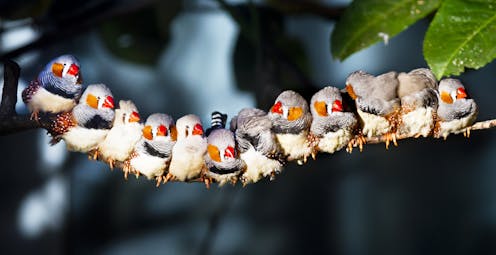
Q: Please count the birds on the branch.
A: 12